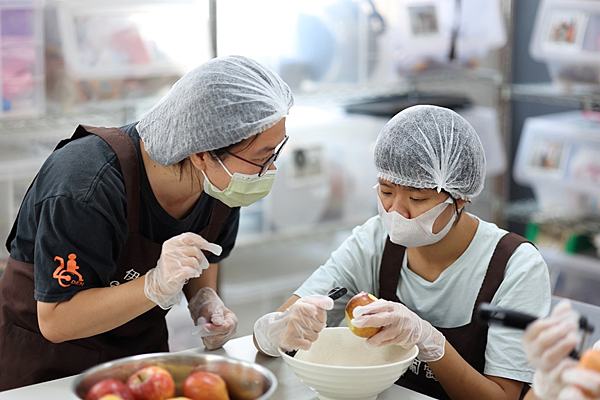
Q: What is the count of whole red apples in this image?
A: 3